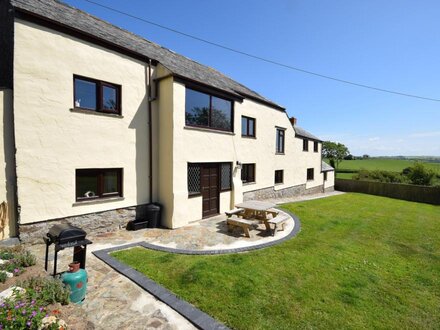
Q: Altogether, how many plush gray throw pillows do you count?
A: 0